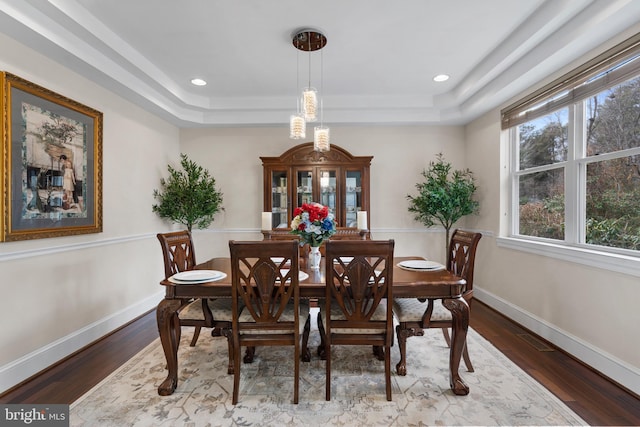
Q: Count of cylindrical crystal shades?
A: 3